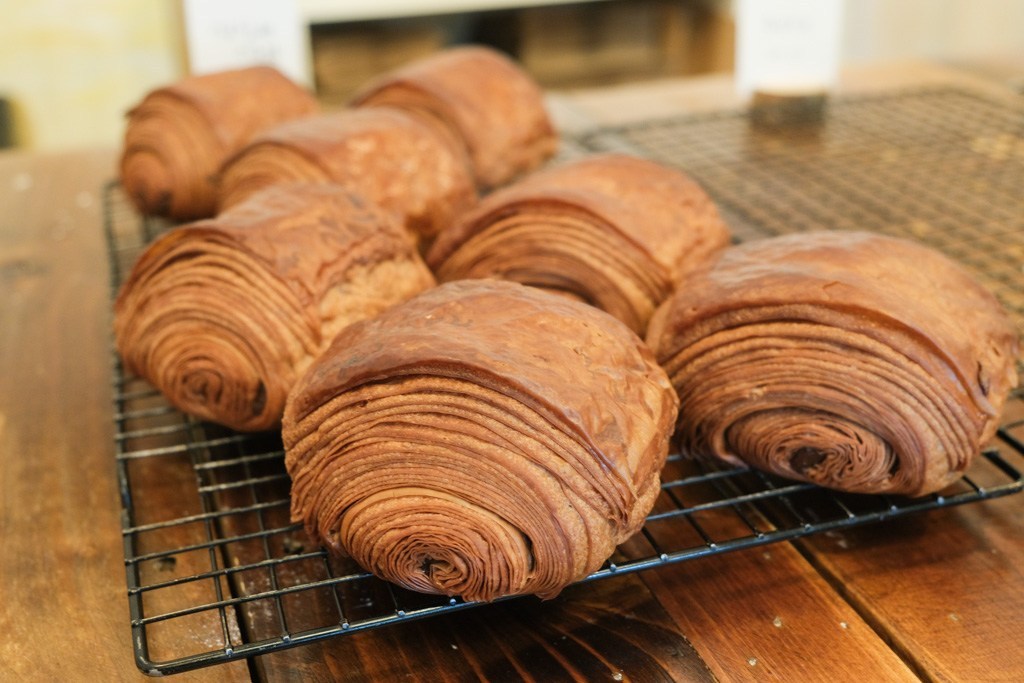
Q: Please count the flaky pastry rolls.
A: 7